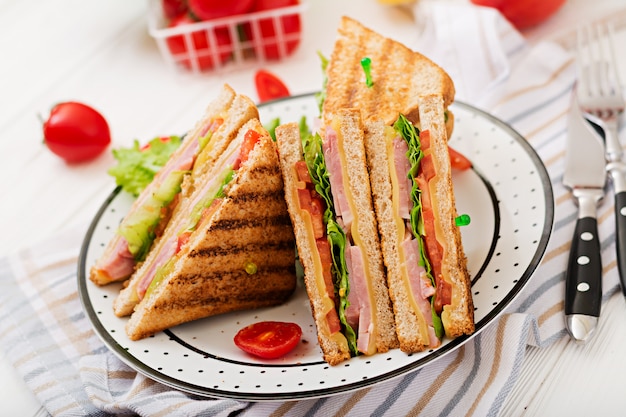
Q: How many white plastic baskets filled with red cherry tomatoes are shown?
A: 1